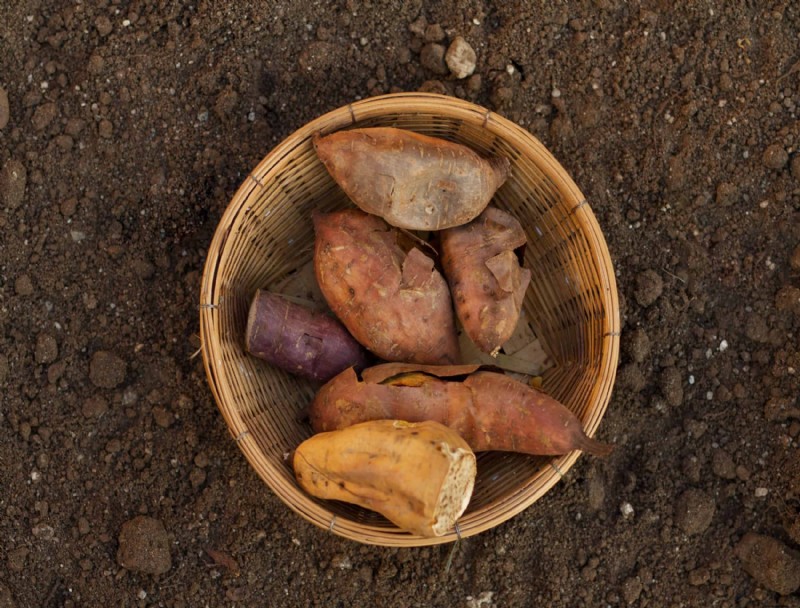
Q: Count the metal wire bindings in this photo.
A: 10